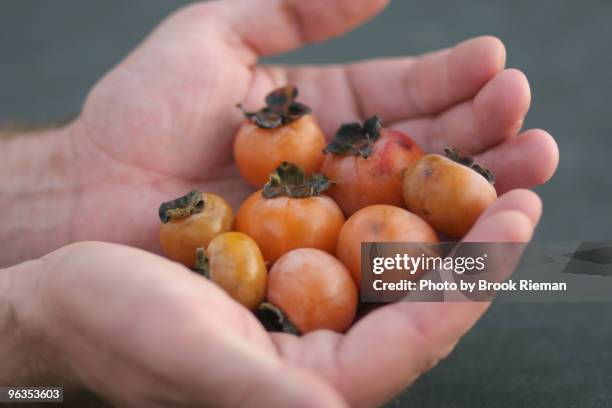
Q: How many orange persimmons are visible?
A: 8